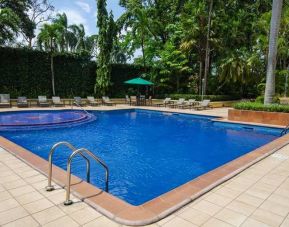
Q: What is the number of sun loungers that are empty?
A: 11